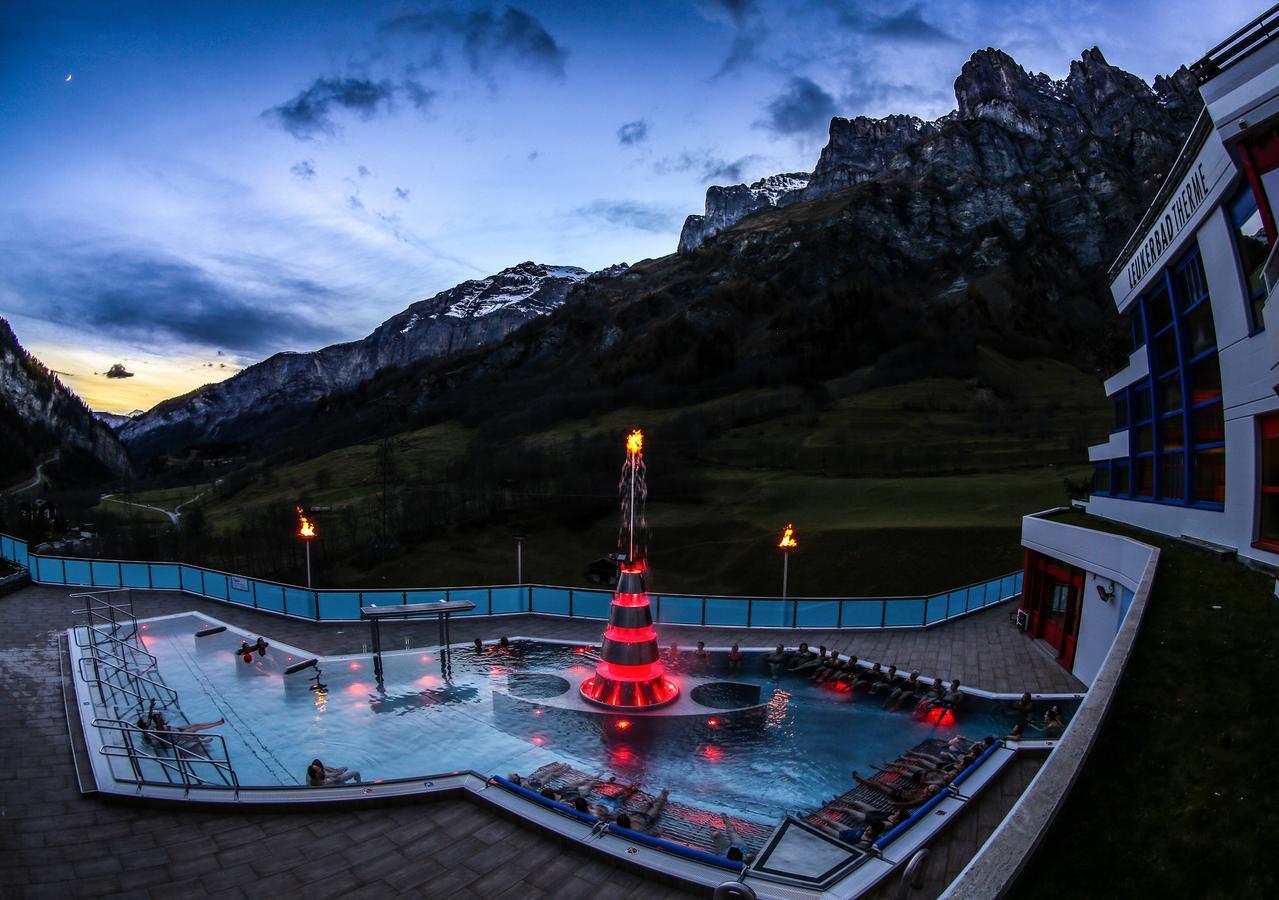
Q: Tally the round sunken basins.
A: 2